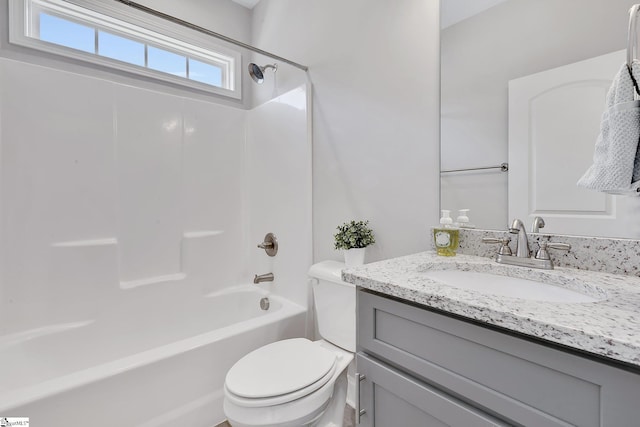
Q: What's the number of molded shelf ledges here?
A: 3